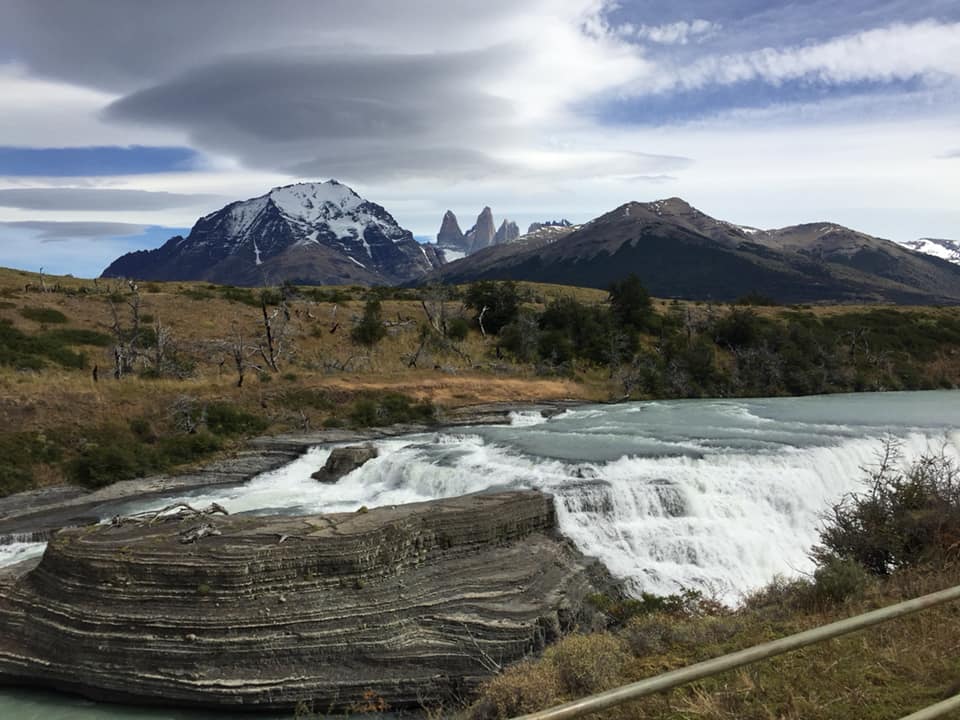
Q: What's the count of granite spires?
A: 3